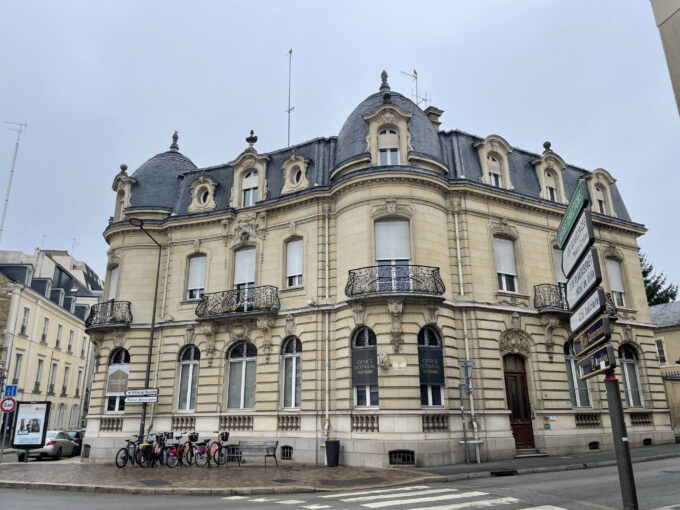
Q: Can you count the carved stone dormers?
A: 8